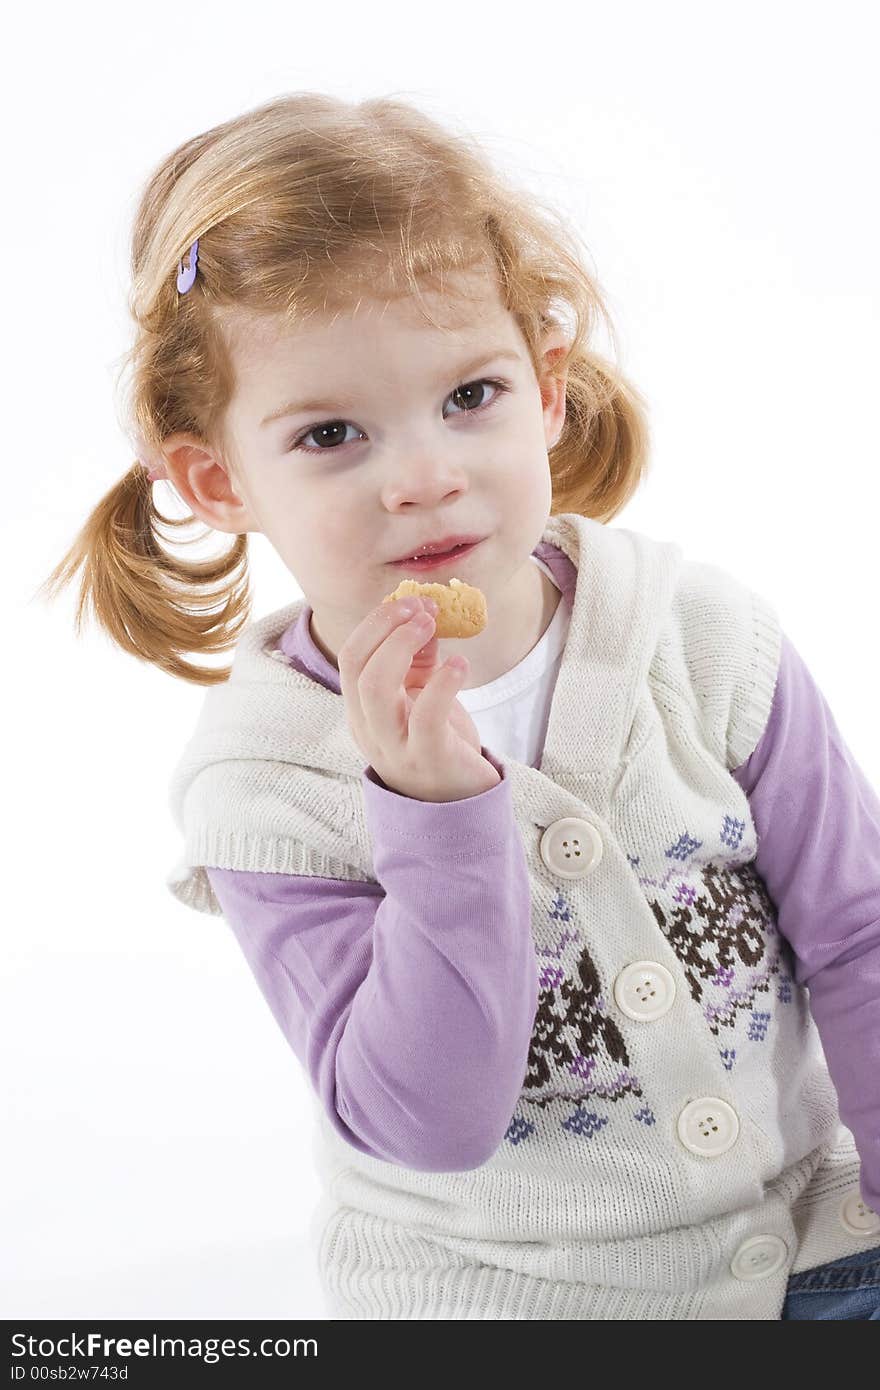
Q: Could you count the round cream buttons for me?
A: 5